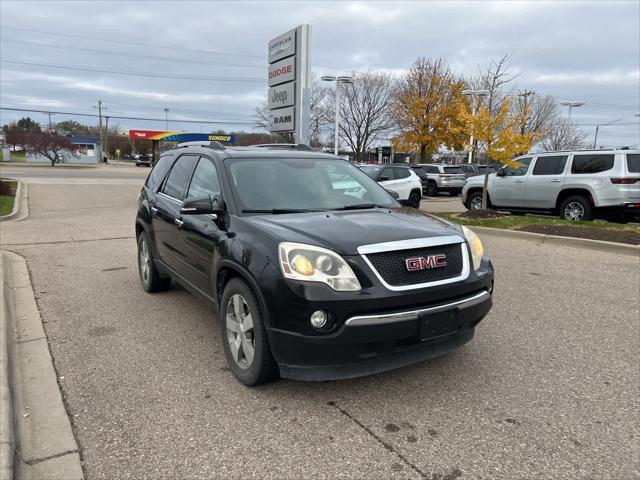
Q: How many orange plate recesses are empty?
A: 0